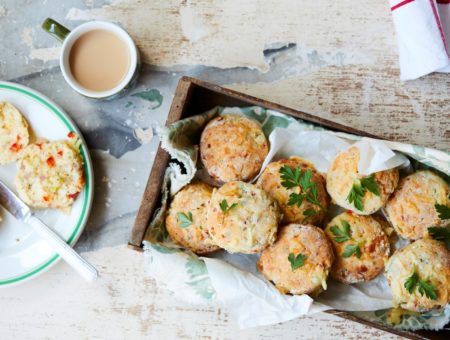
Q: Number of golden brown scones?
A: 9